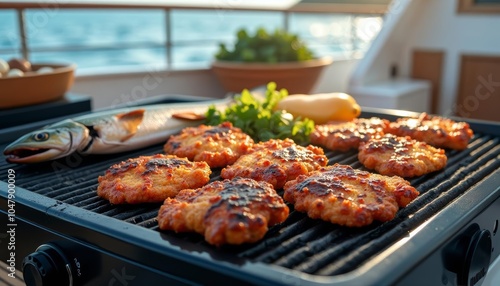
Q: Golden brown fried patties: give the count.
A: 8